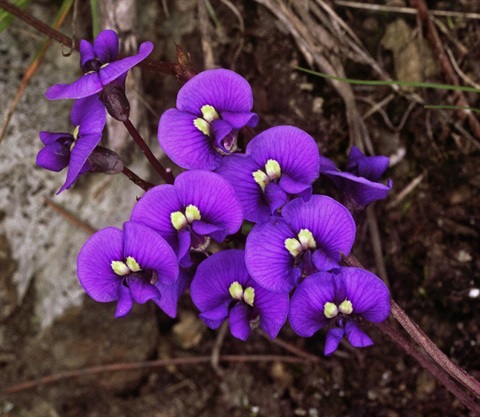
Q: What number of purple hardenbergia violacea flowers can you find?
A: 10